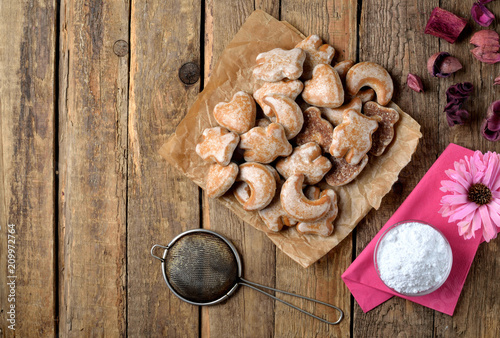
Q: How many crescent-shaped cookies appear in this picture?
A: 4